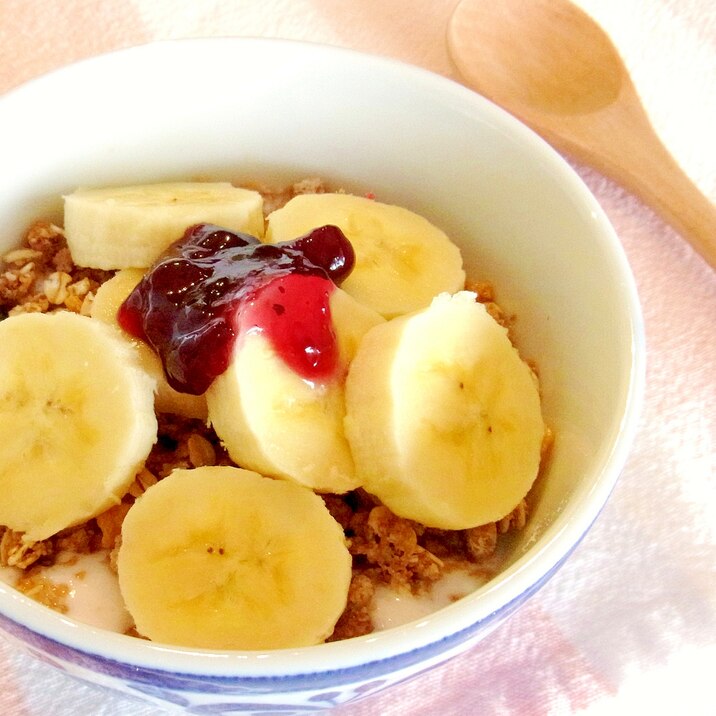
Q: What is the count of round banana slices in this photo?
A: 7